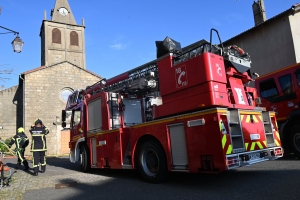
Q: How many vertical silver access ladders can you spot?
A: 2